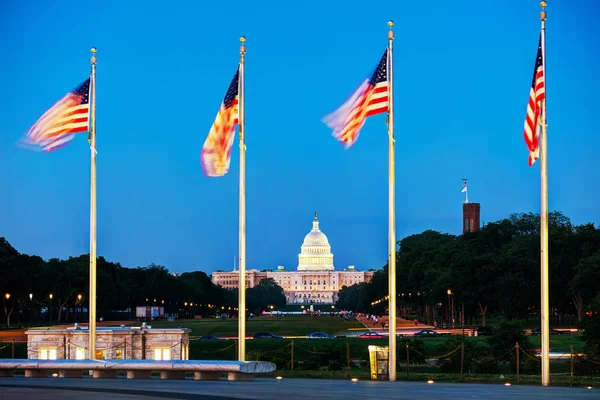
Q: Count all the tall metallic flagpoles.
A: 4